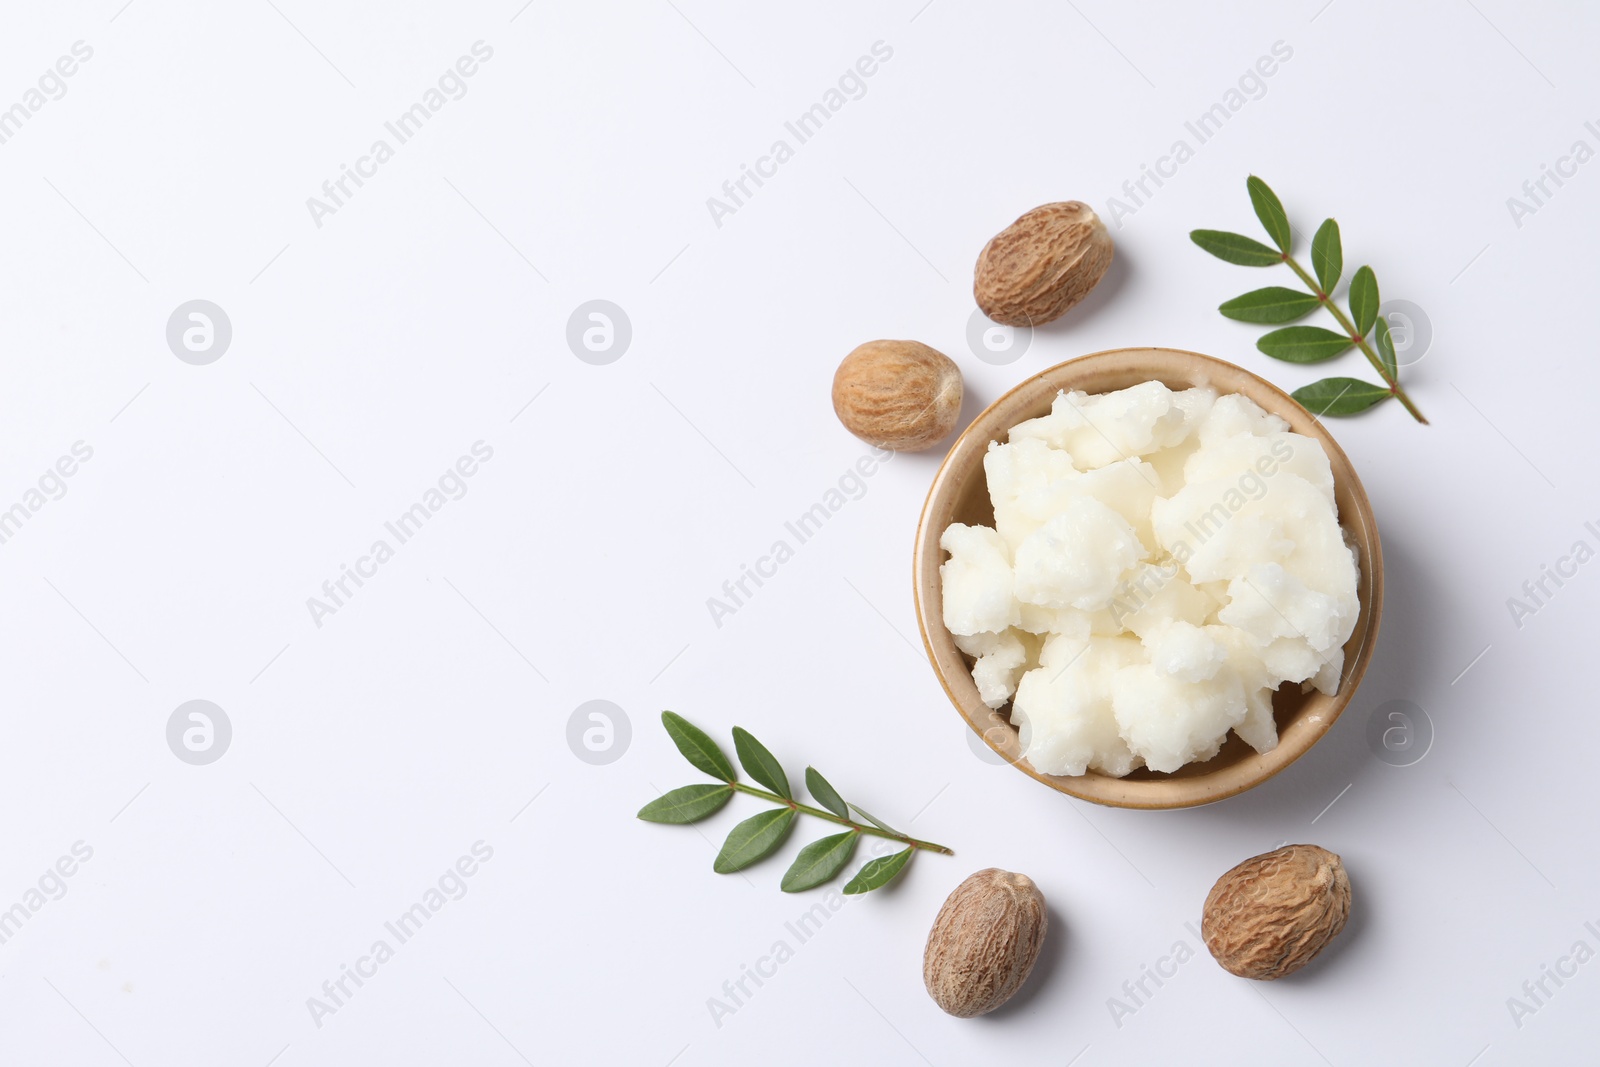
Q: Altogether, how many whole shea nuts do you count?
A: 4